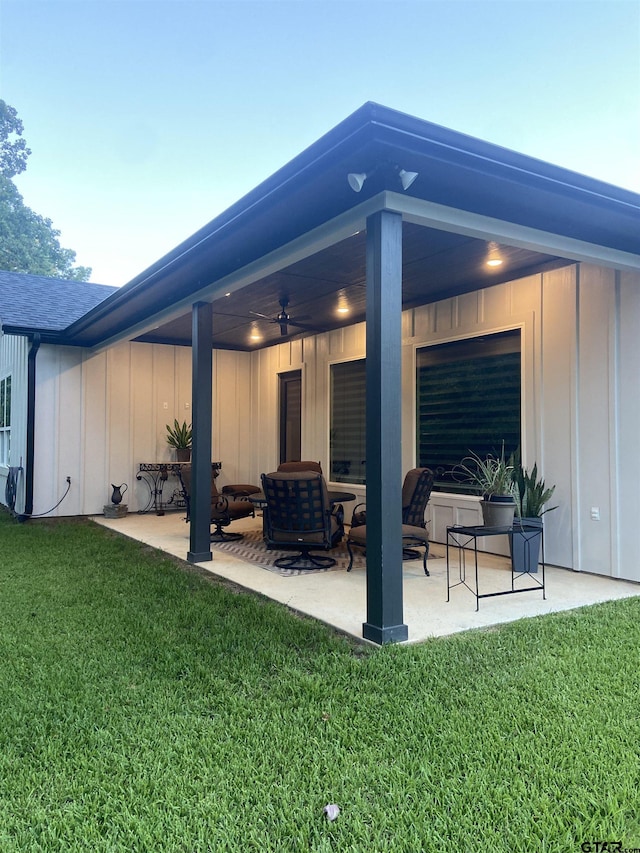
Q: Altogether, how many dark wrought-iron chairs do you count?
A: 4